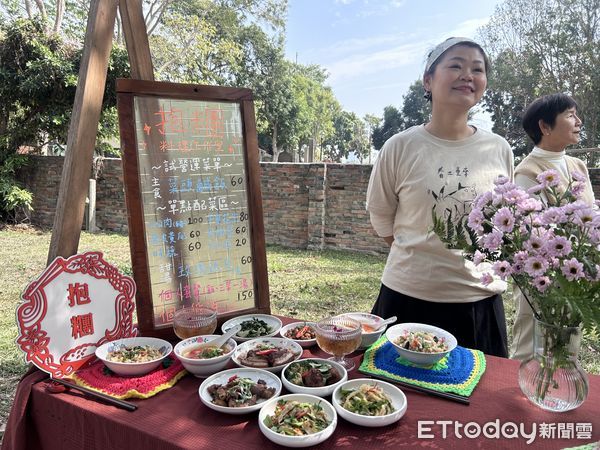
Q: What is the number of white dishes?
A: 11